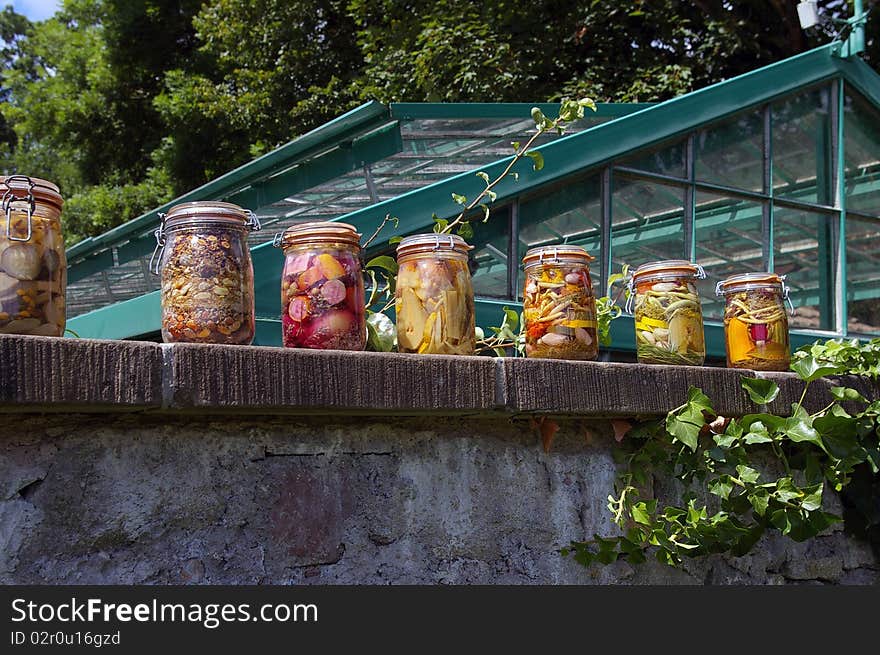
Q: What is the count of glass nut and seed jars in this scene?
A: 1